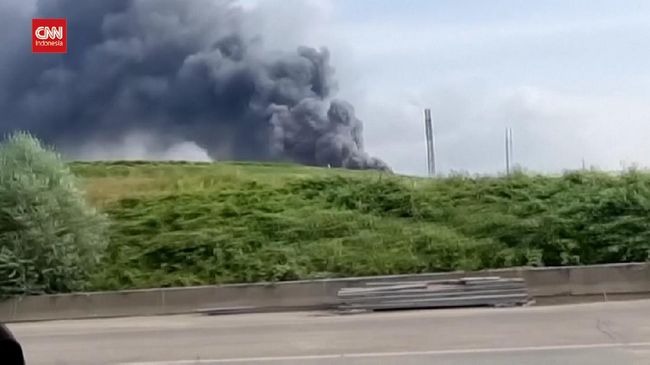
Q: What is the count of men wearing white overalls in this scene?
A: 0